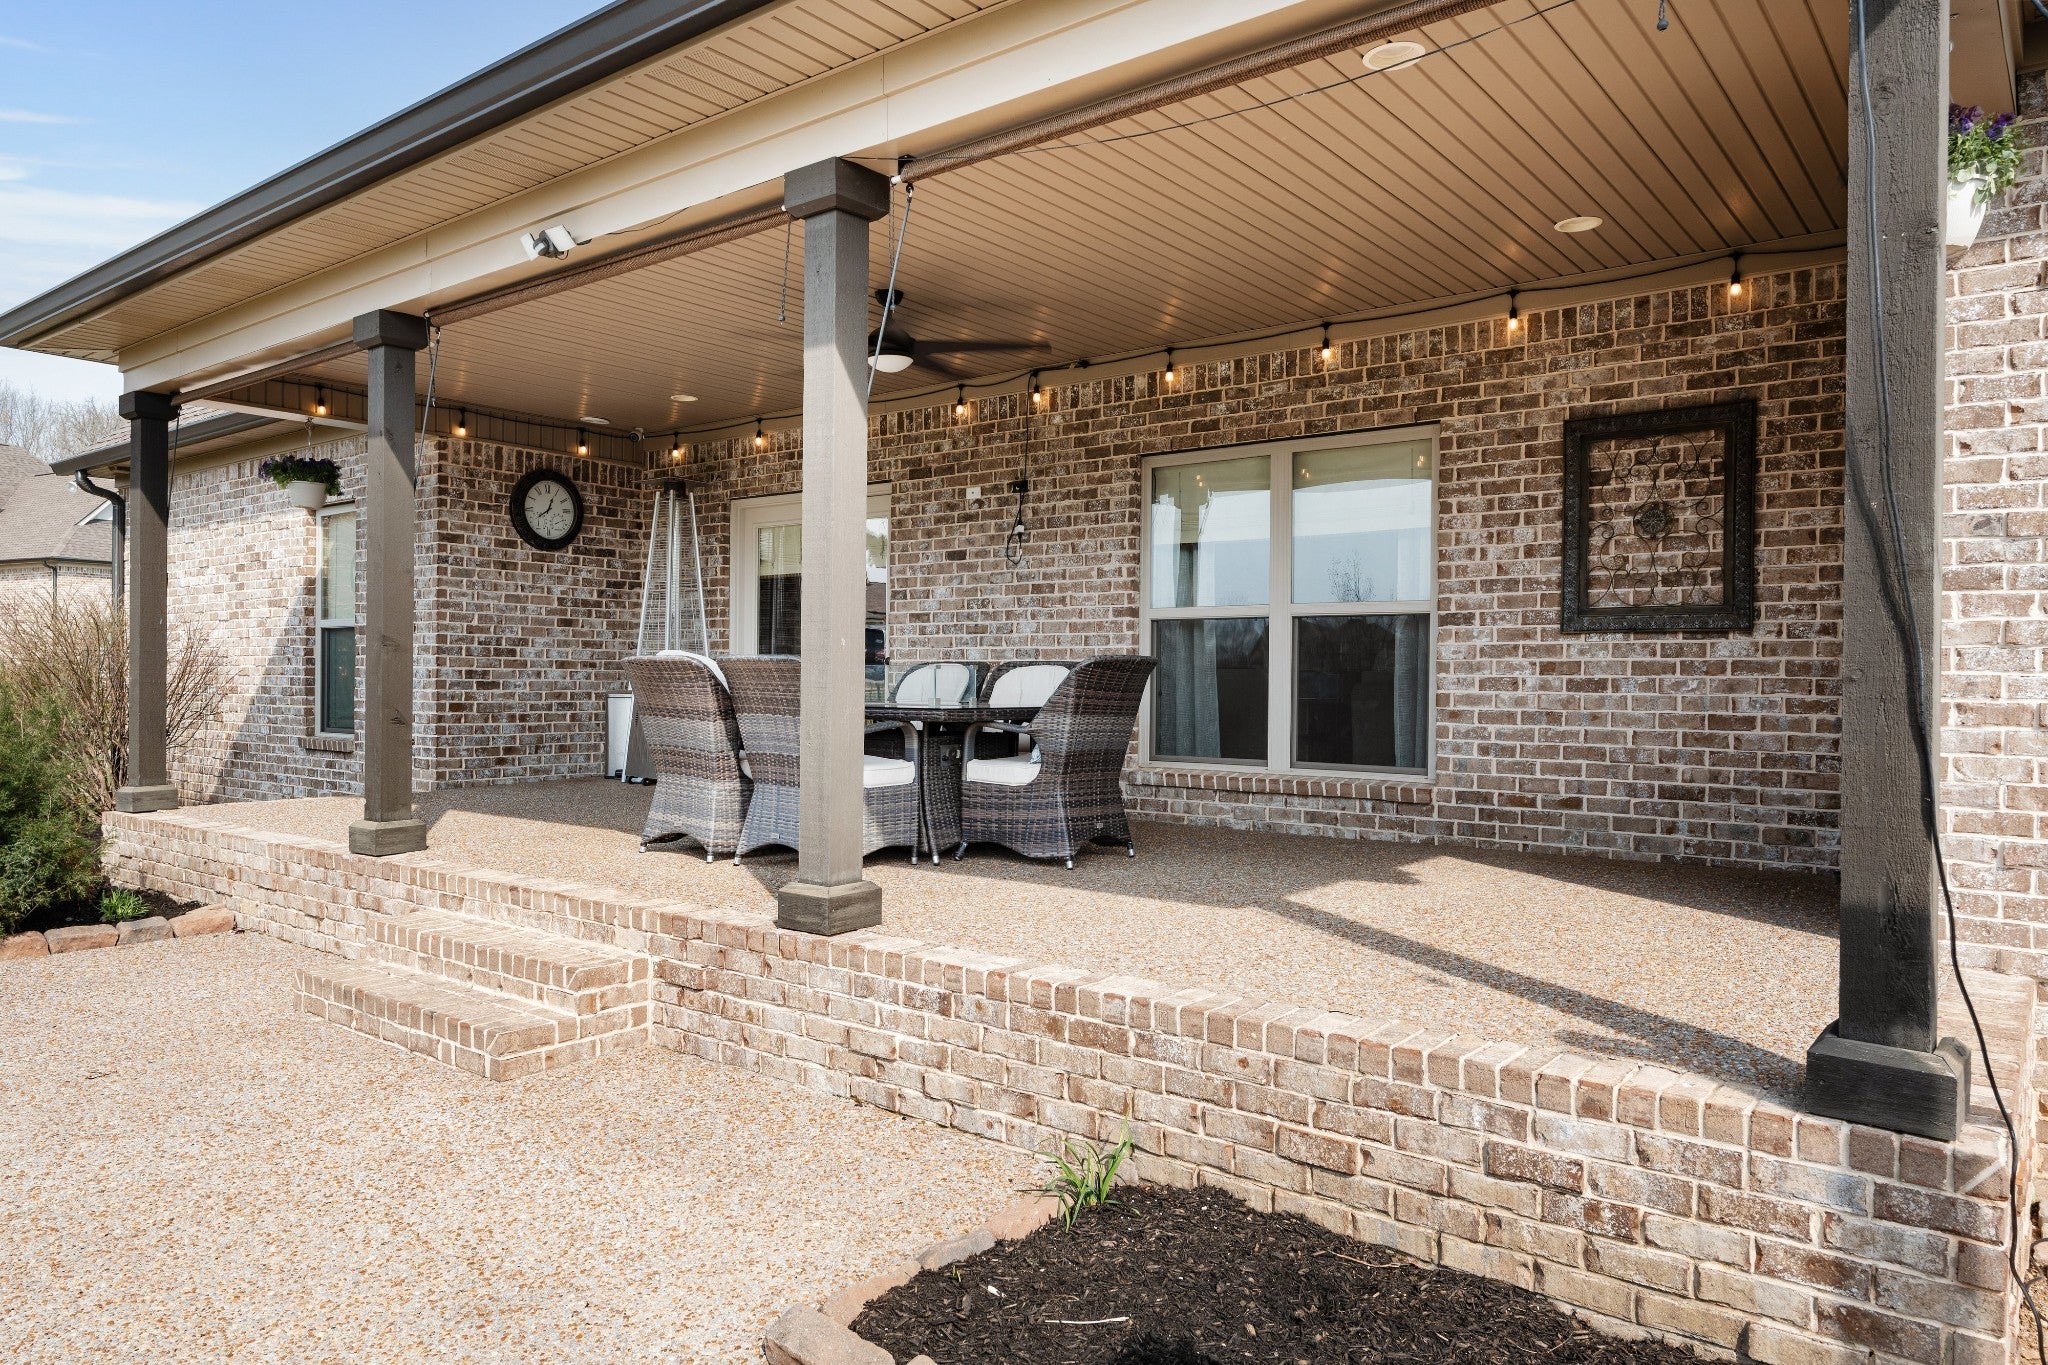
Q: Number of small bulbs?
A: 11